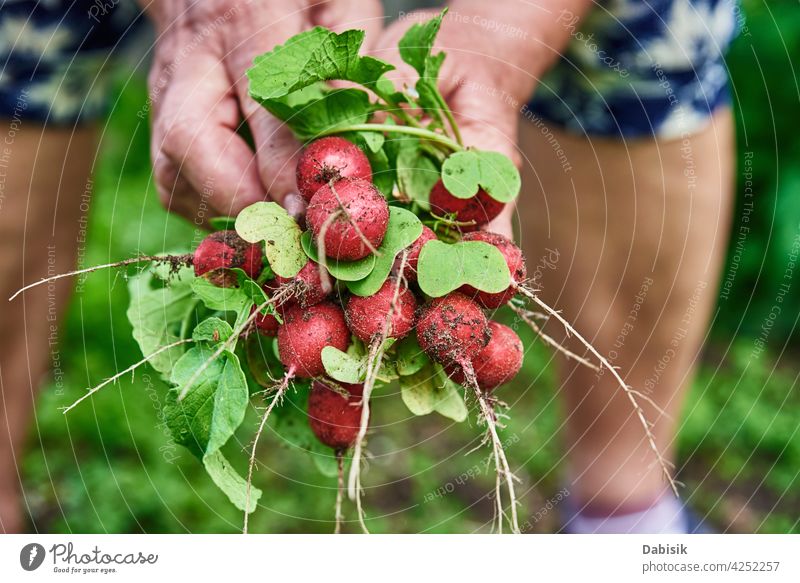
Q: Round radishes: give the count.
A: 13